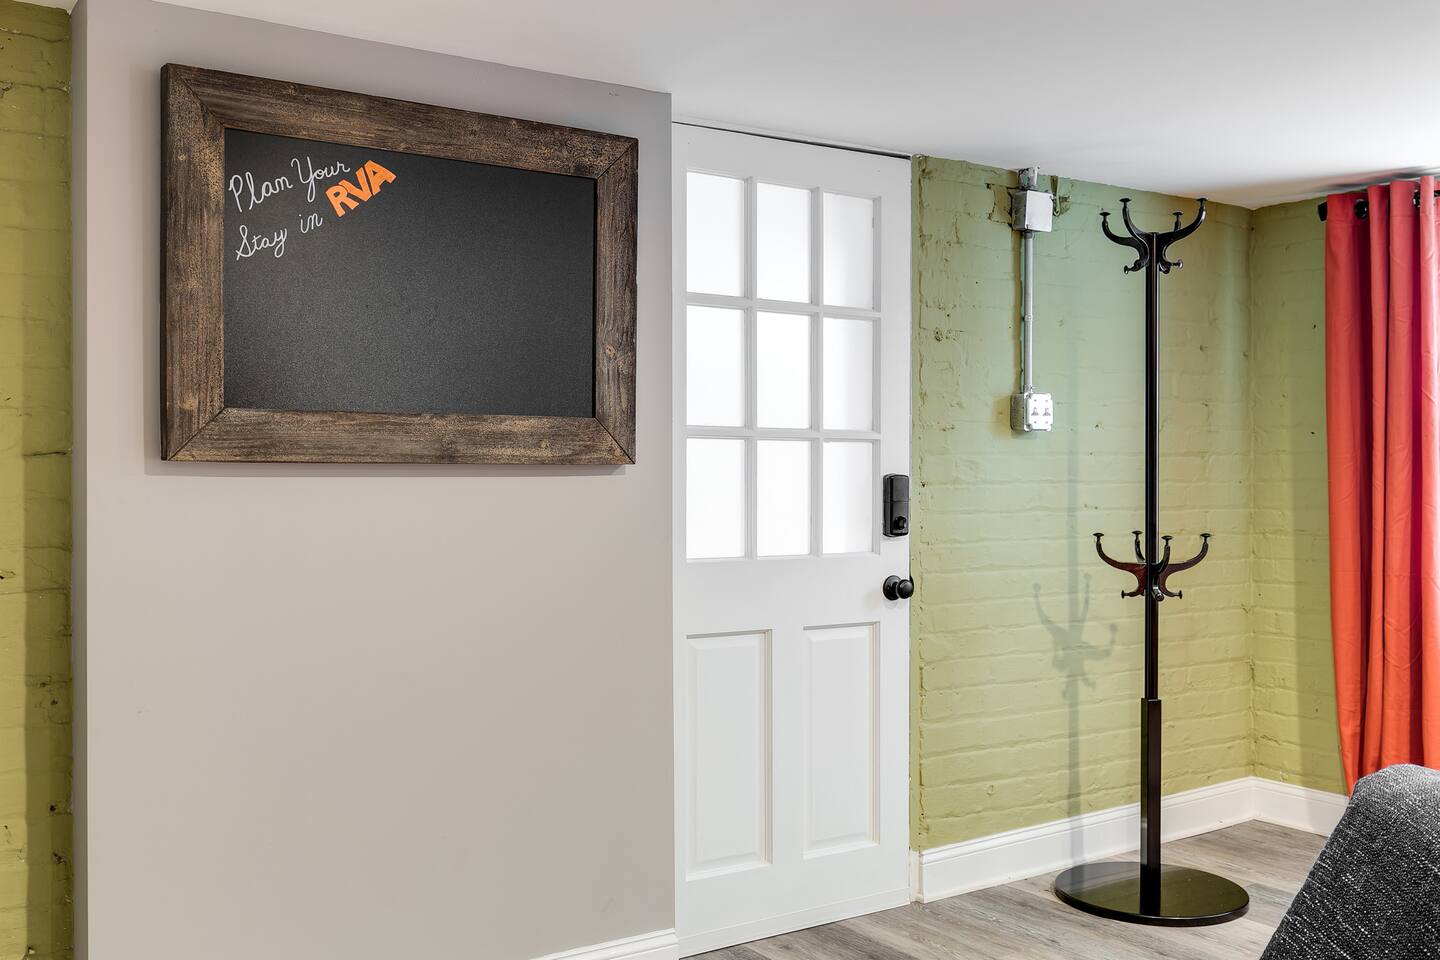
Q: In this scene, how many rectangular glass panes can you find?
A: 9